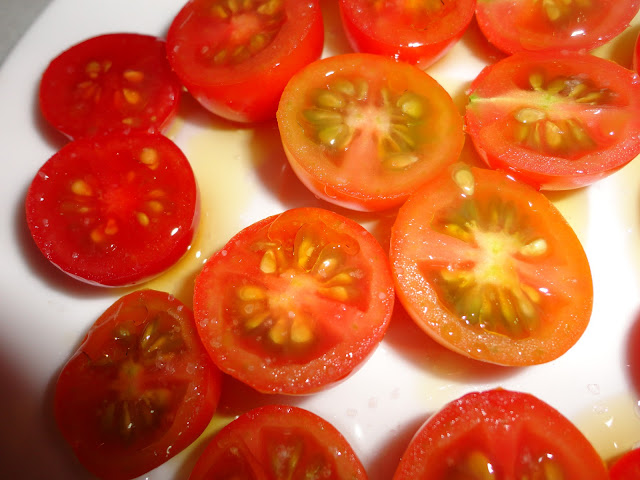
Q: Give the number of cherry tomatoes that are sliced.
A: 12